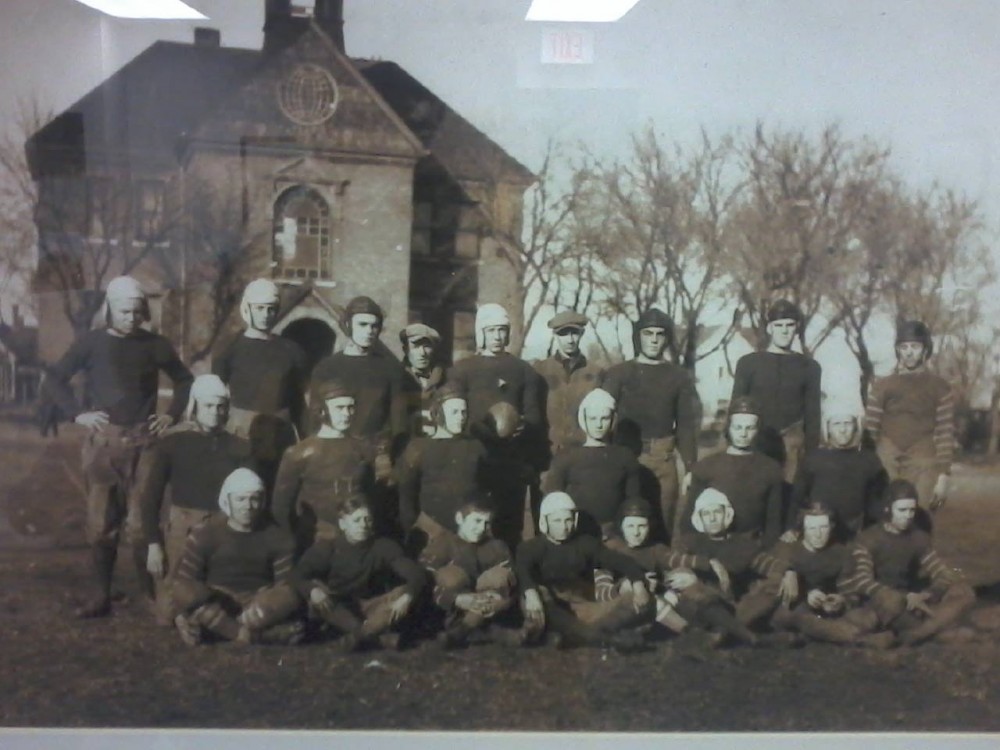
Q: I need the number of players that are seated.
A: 8